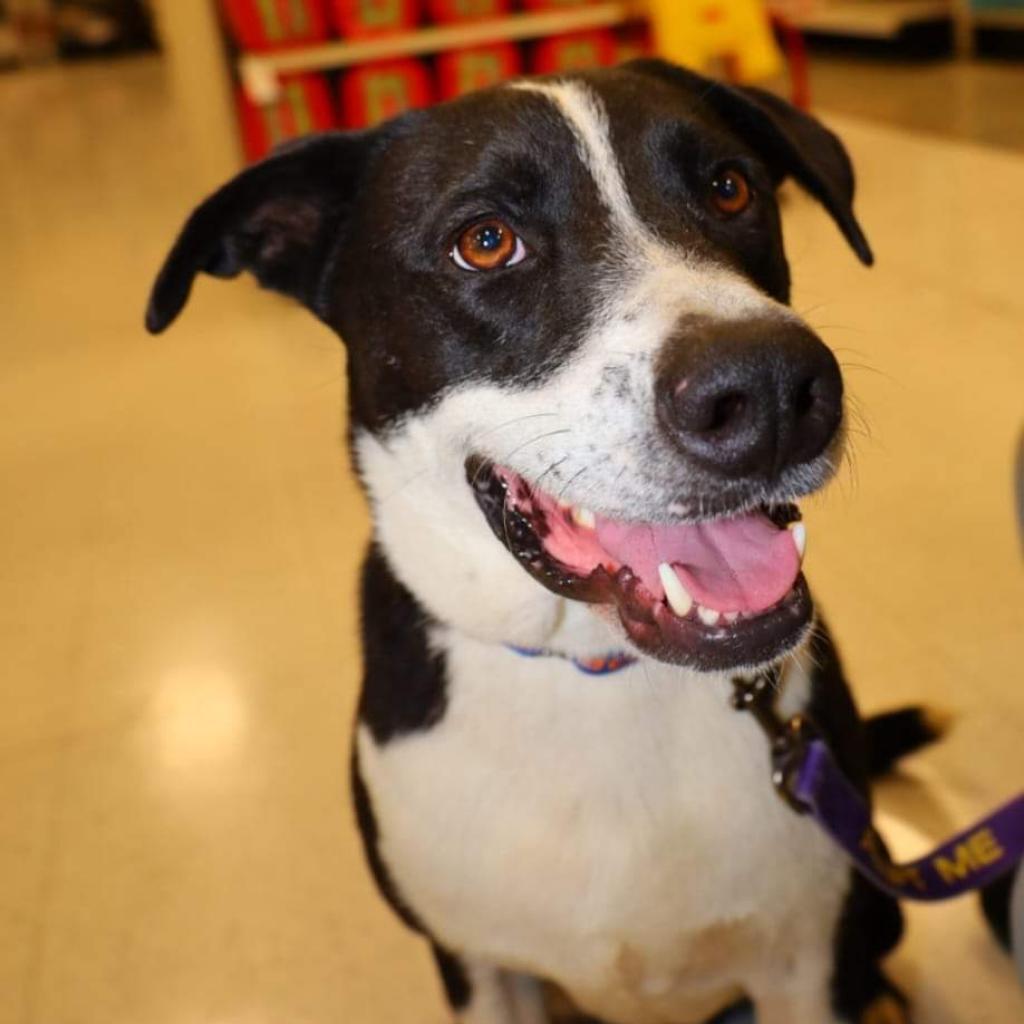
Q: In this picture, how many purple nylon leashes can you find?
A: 1